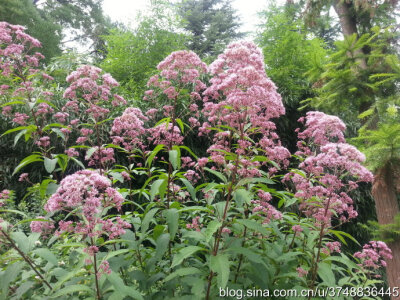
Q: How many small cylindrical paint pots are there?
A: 0